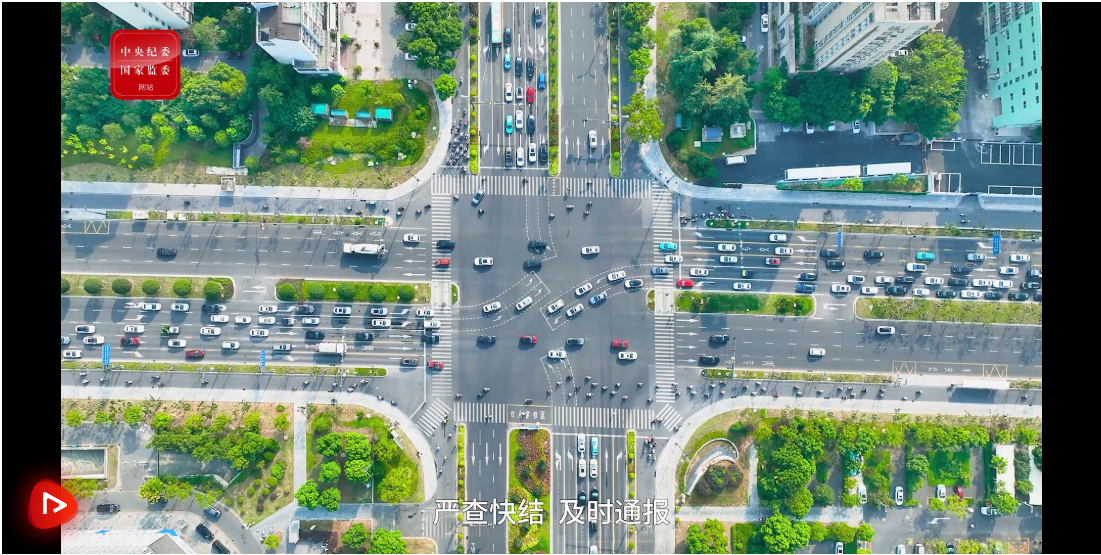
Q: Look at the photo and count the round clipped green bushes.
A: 11